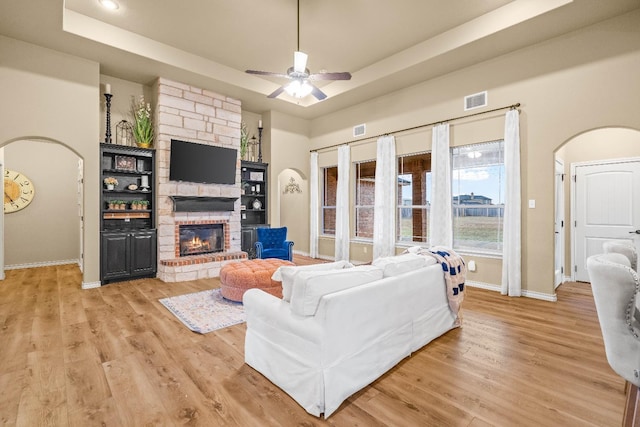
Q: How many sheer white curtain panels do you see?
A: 5